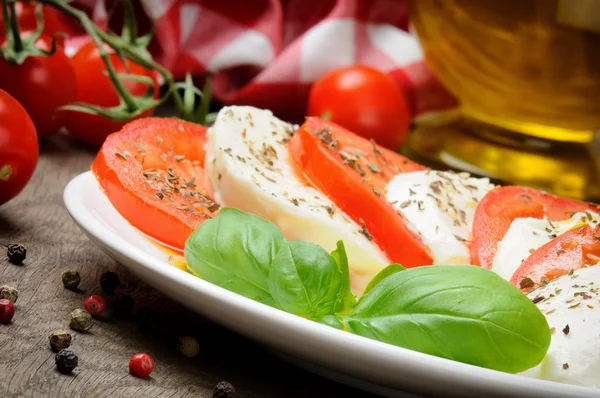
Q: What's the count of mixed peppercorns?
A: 13